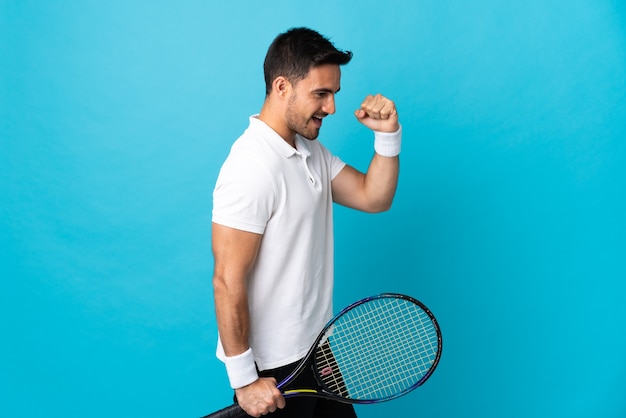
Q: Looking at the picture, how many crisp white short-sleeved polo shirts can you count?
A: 1